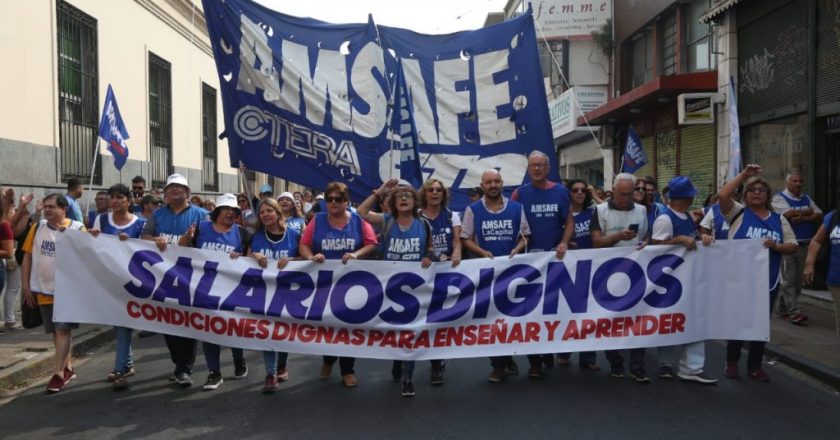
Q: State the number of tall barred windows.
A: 3